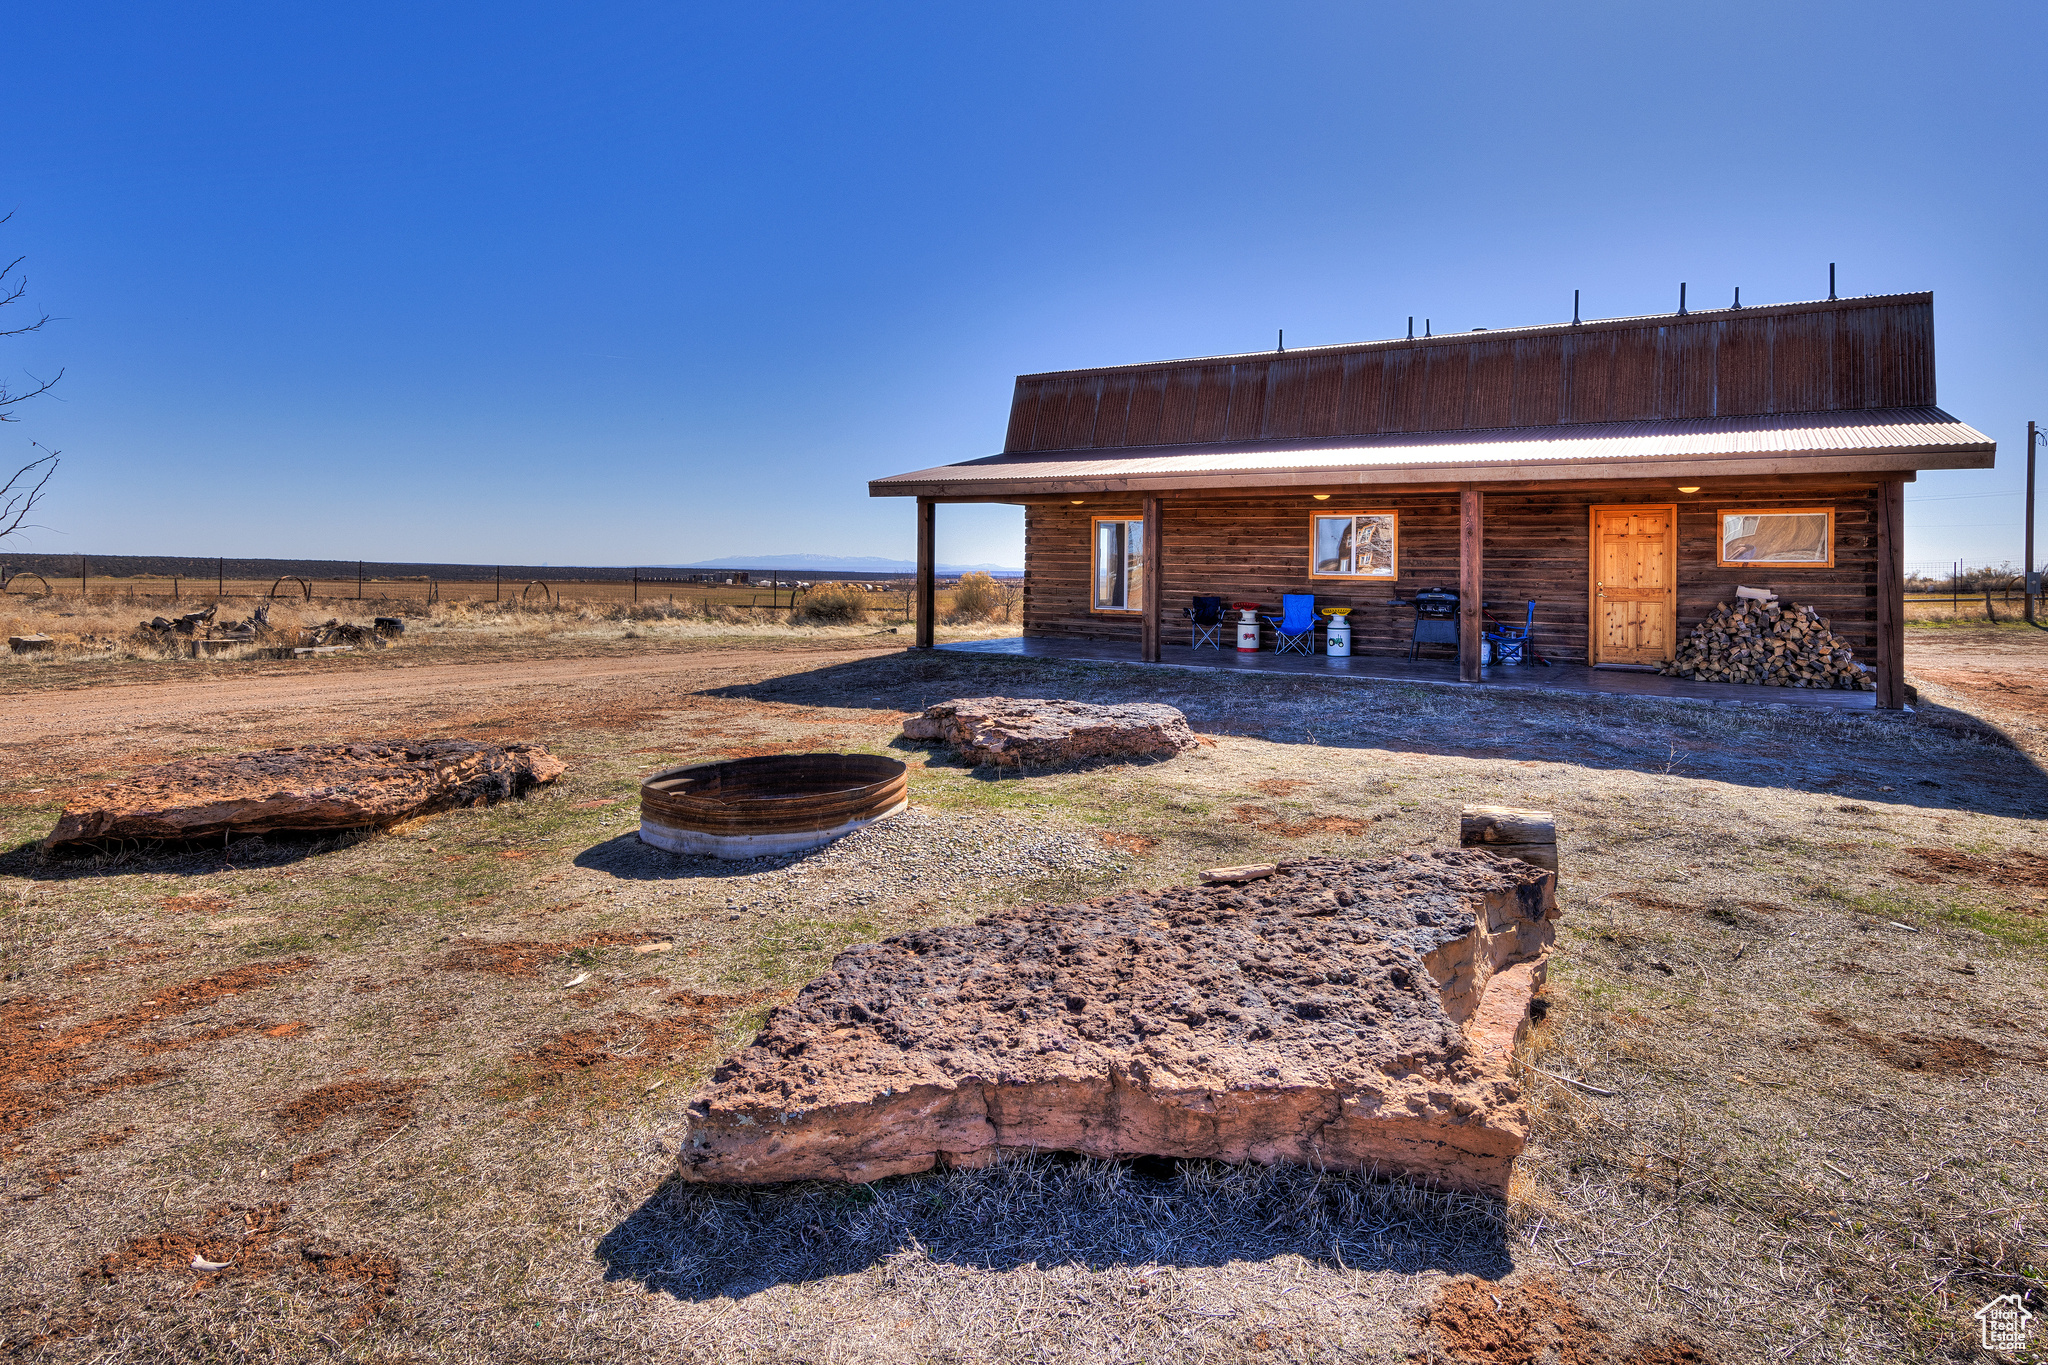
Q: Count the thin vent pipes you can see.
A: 7